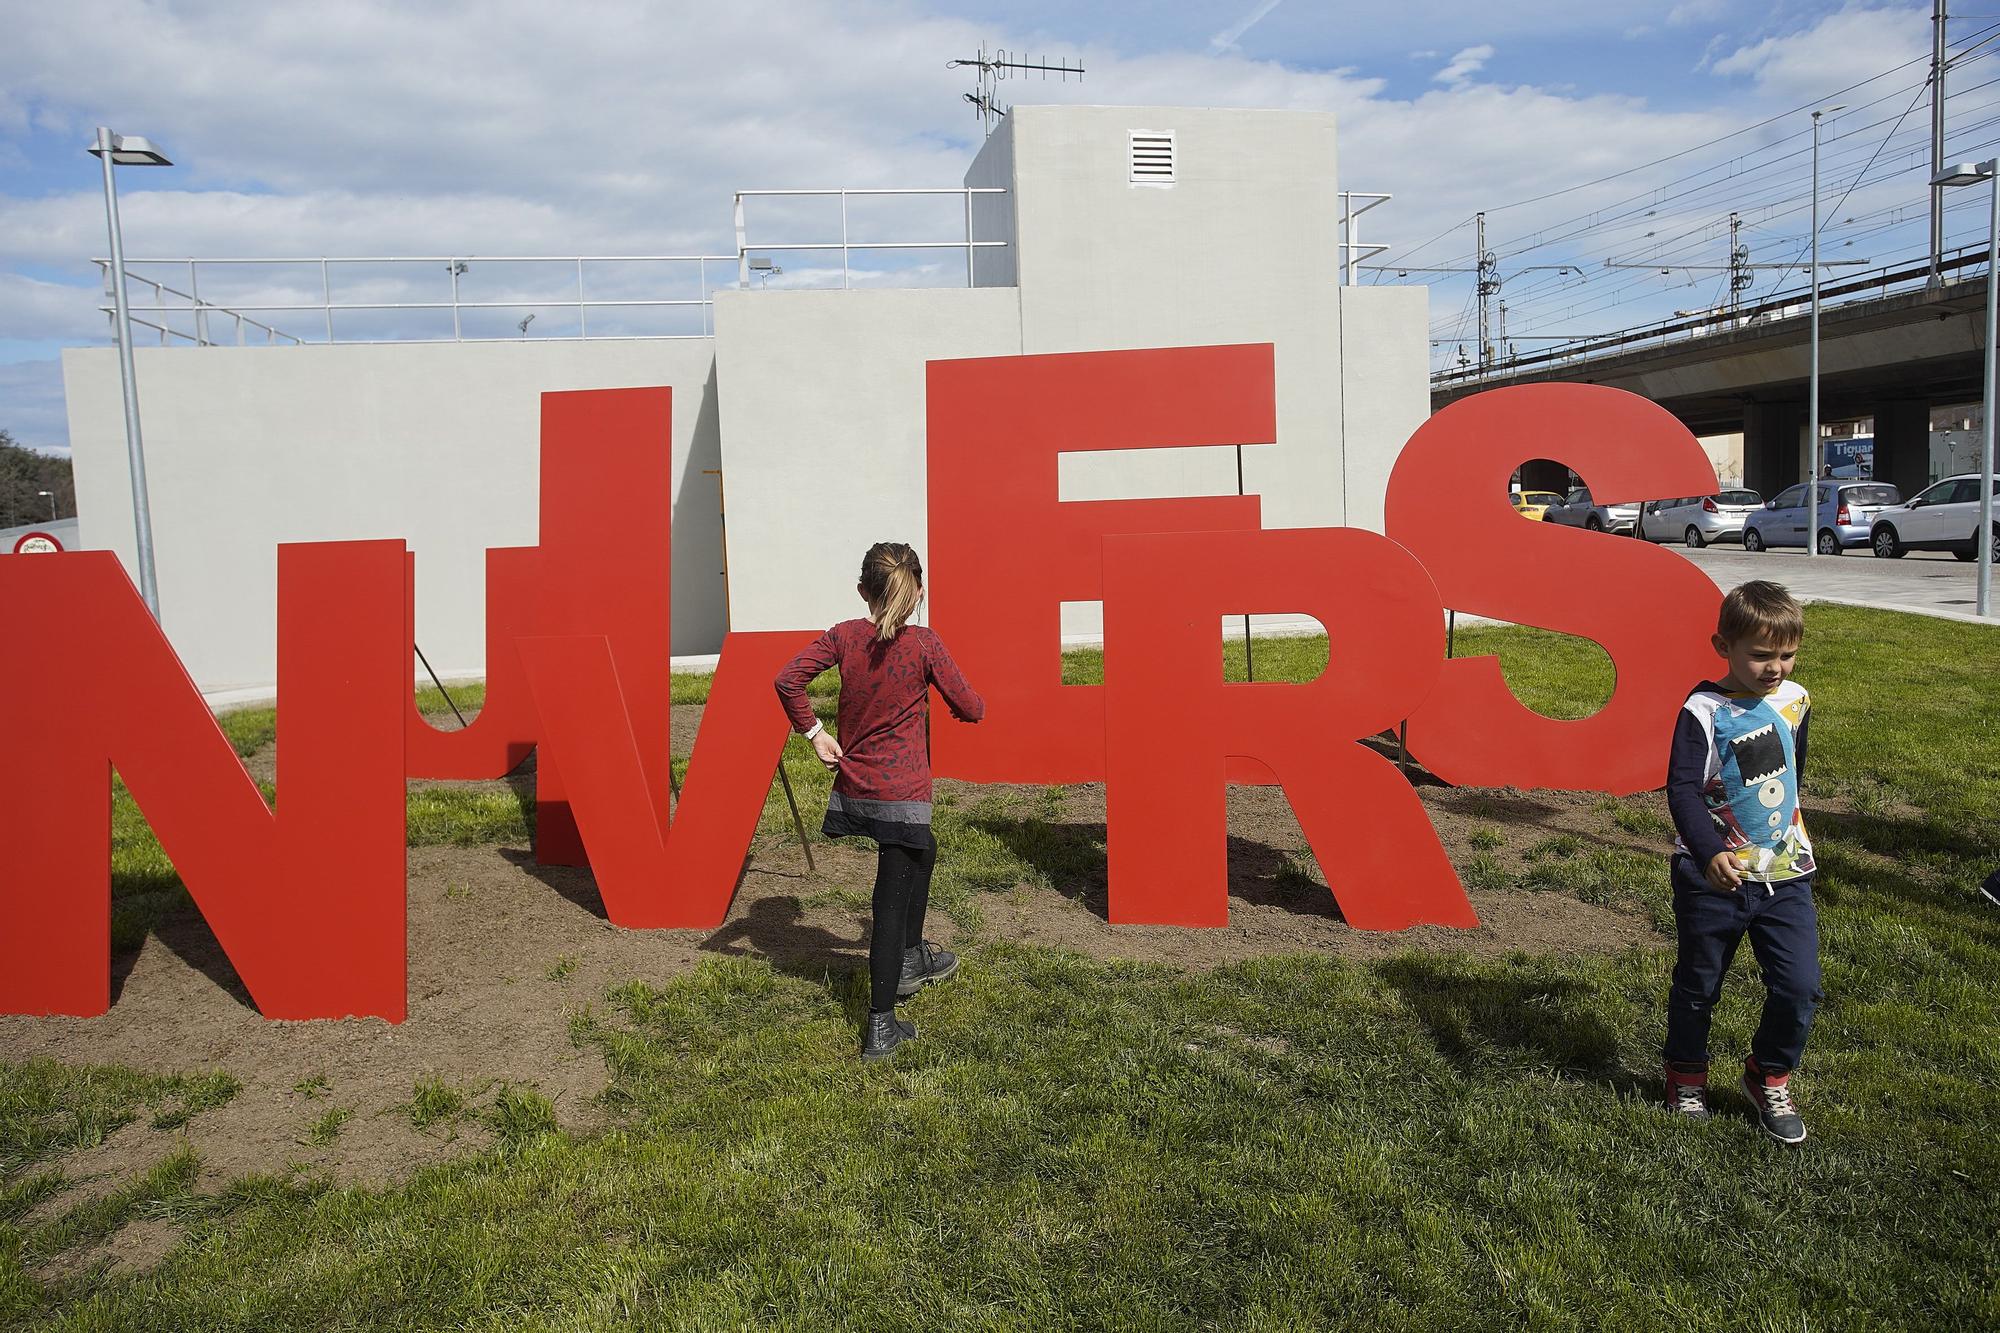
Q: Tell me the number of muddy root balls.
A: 0